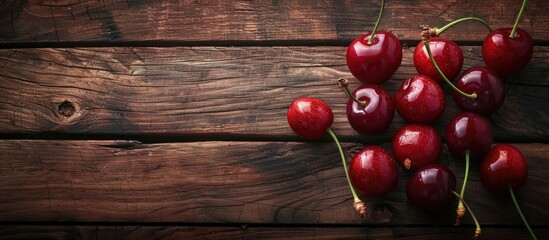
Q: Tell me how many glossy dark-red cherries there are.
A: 12